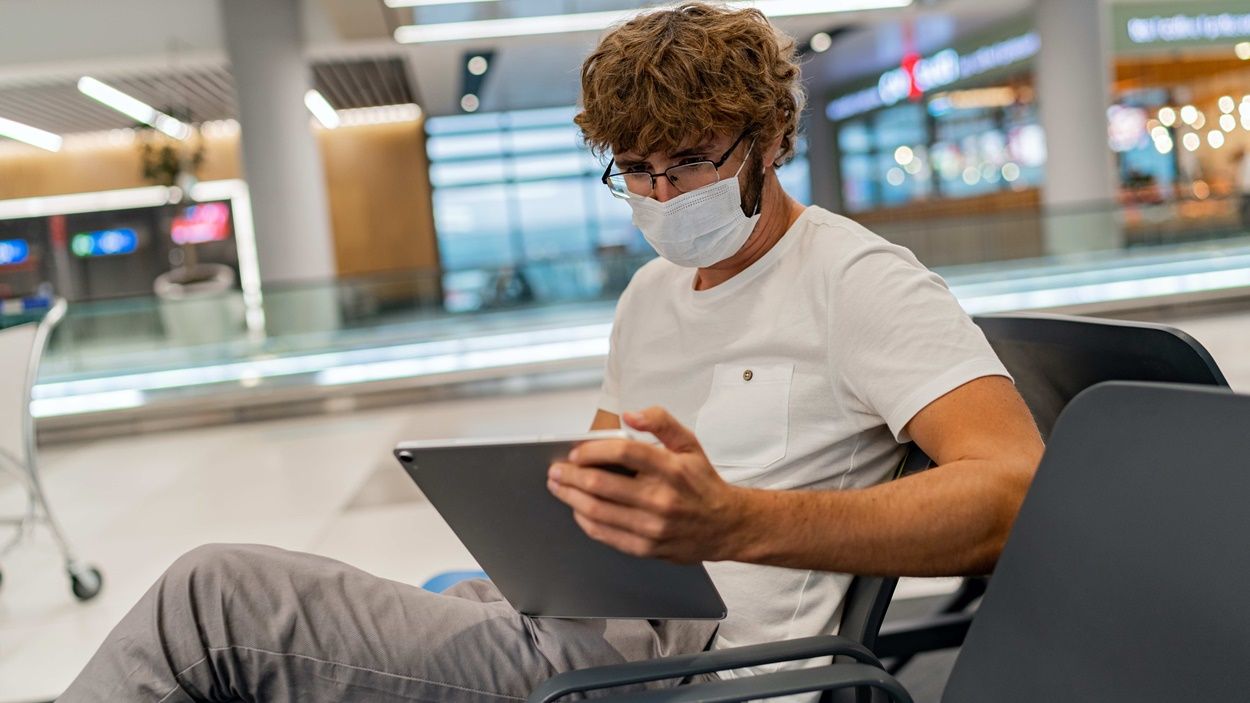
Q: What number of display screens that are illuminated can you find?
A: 3